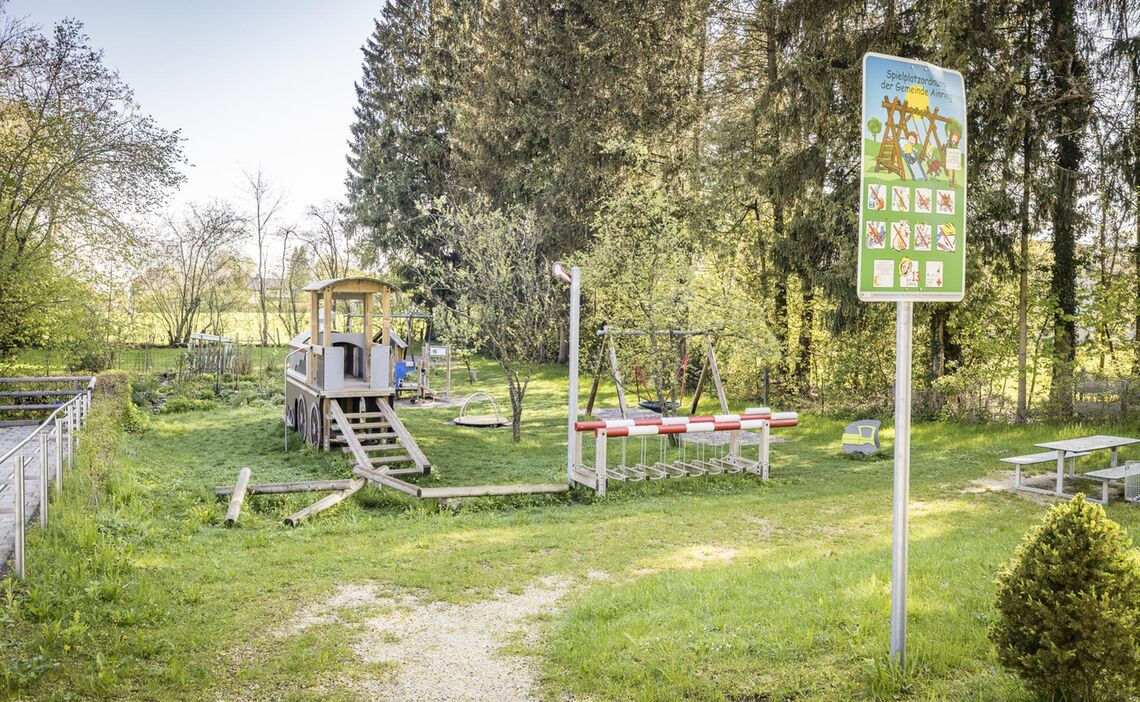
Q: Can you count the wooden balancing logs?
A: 5